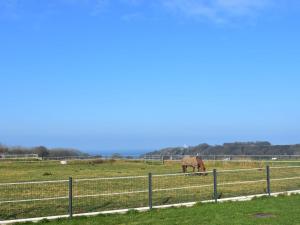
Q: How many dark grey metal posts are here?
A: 4